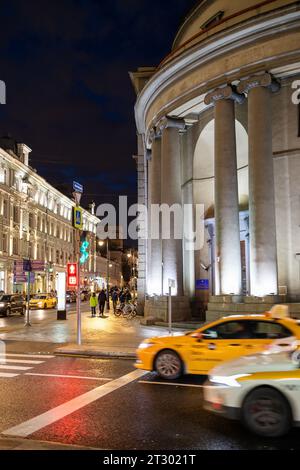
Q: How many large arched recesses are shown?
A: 1